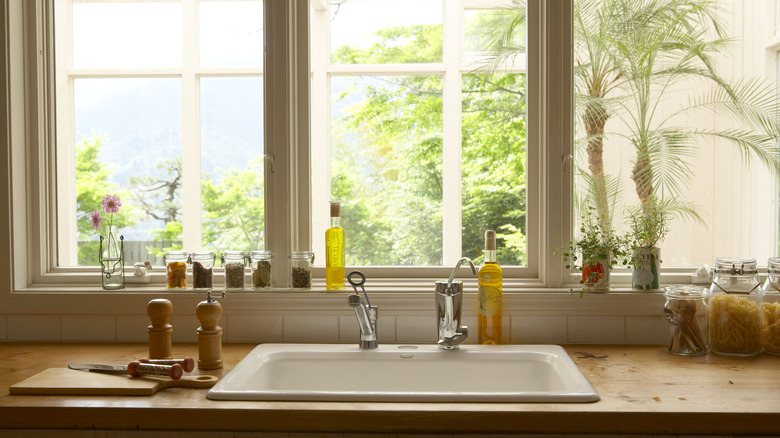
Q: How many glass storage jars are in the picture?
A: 8